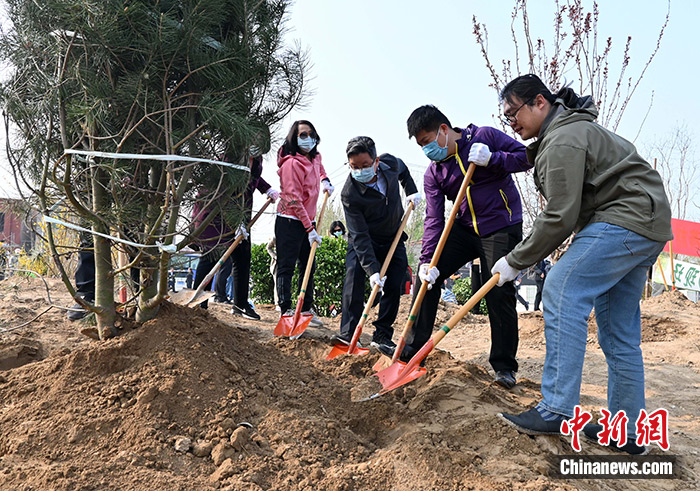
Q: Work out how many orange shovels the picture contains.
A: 4